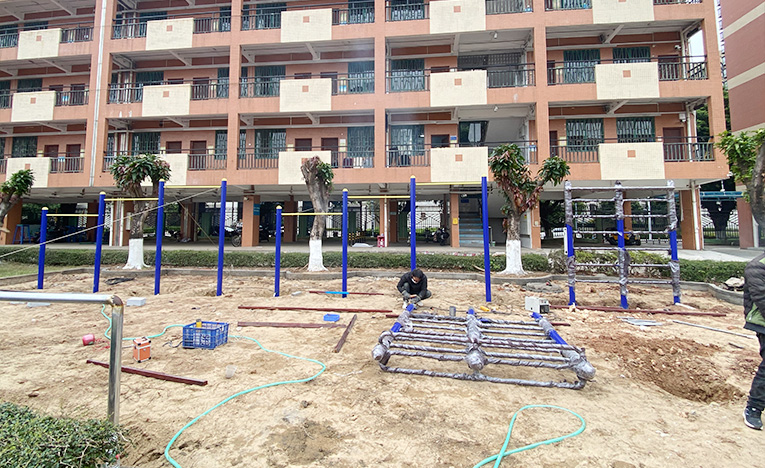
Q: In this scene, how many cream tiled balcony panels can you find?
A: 15